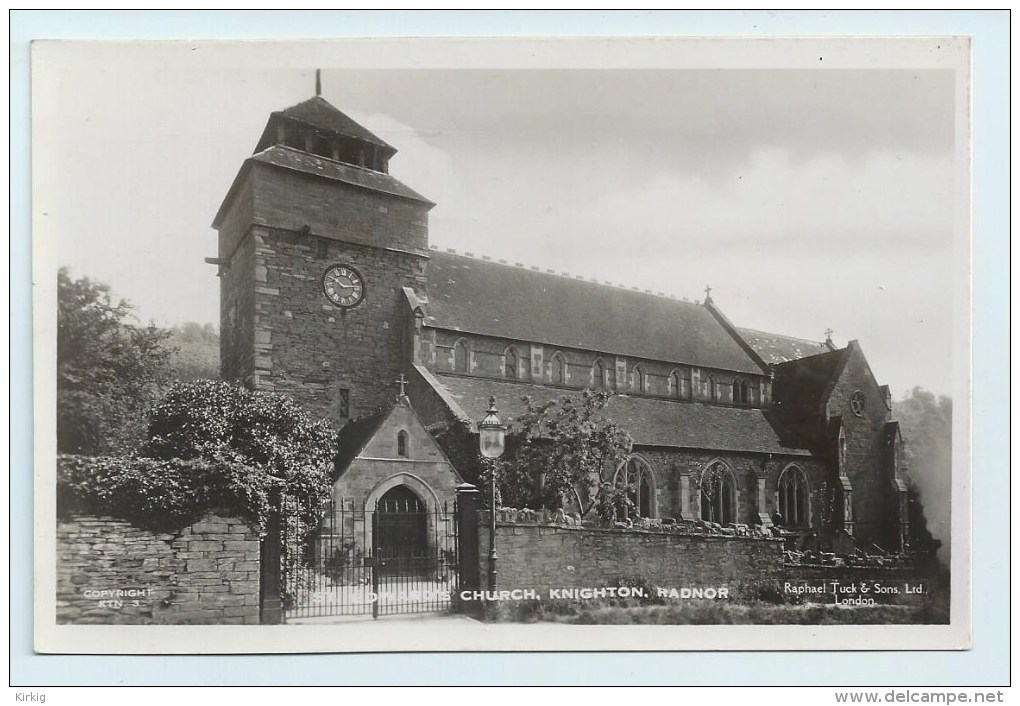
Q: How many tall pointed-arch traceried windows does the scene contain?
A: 3